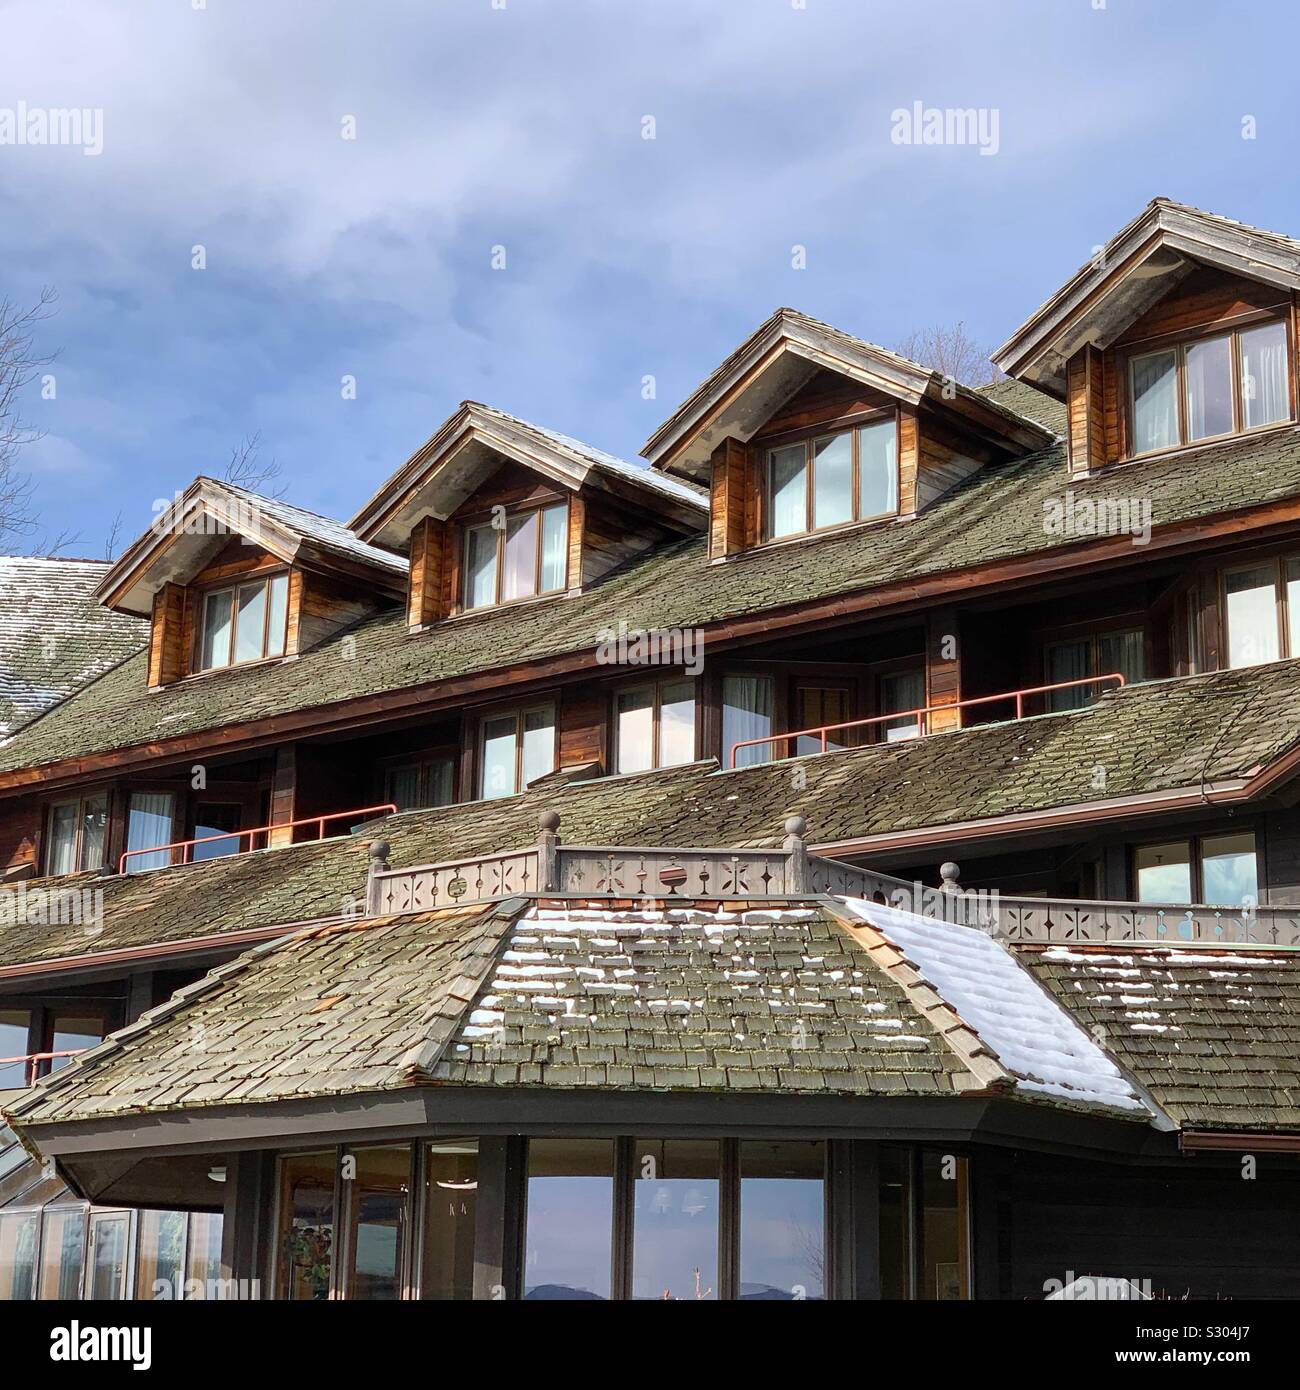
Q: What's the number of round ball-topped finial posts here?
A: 4